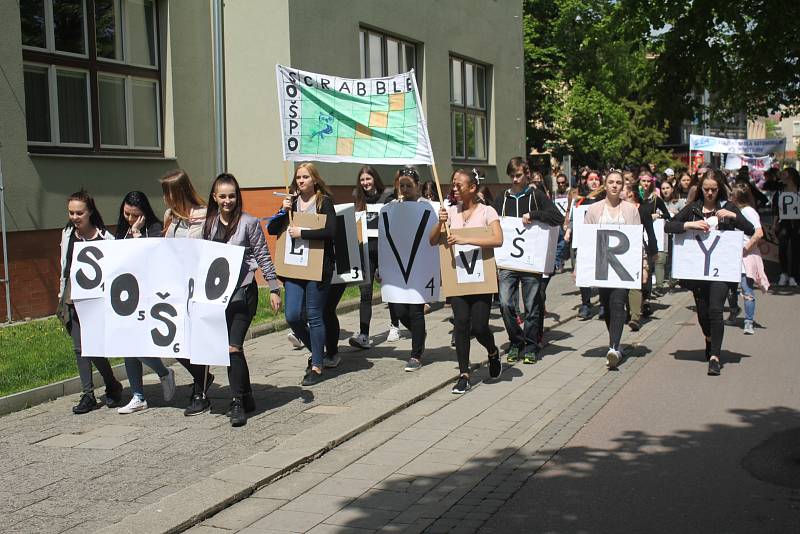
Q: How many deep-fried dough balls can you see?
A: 0